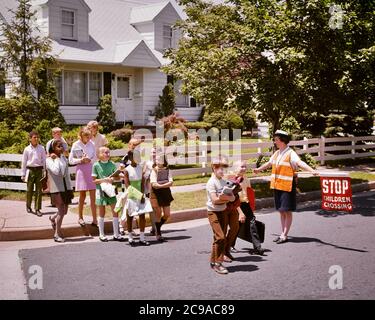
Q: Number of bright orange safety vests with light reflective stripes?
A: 1